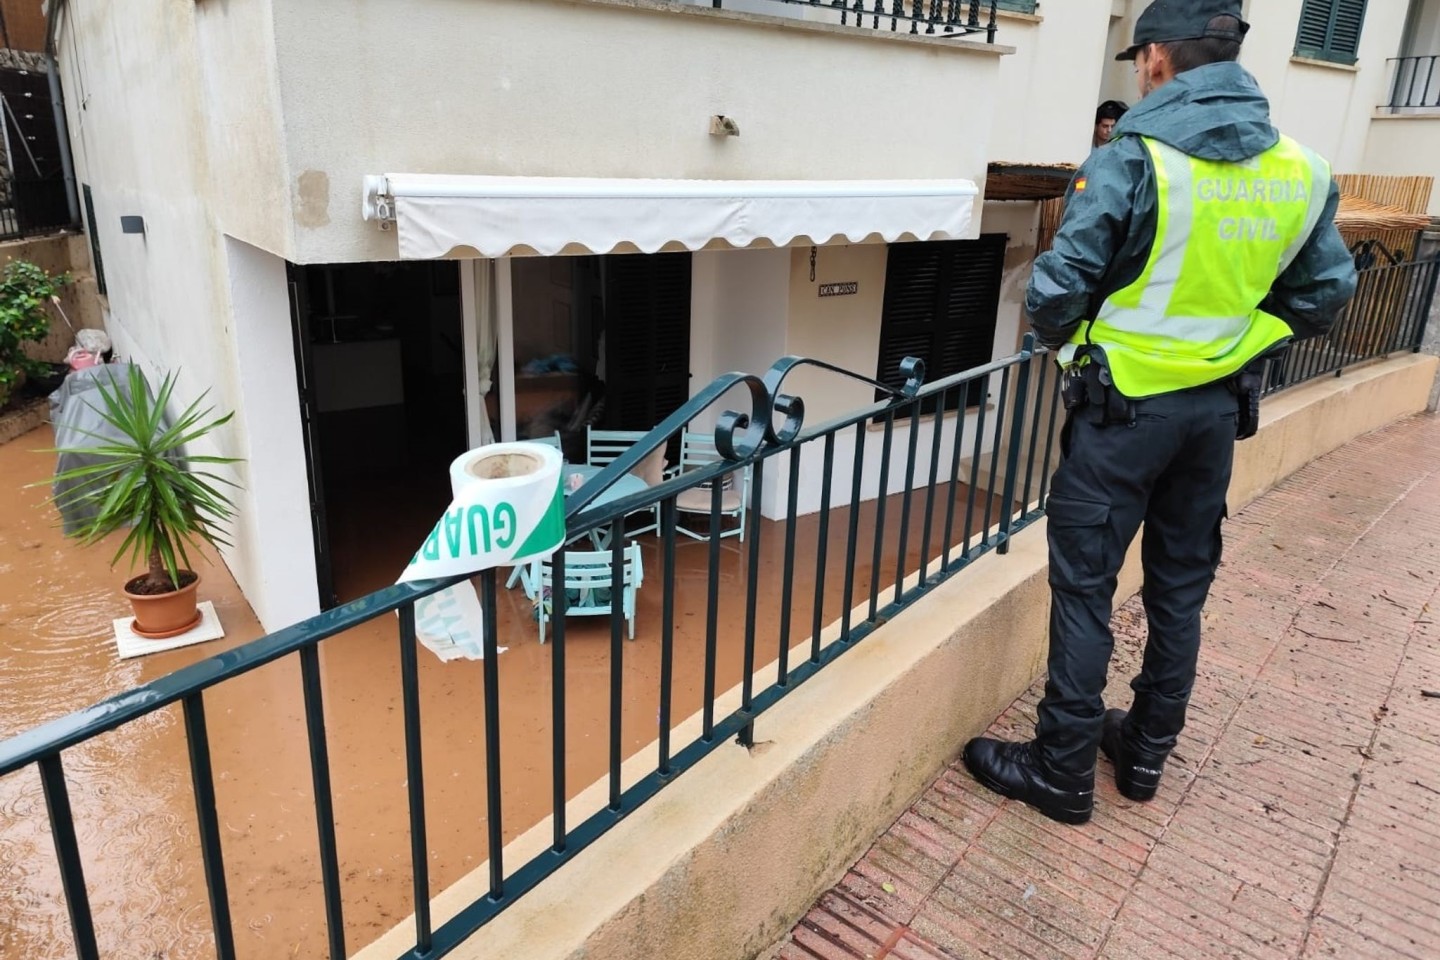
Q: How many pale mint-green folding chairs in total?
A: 4